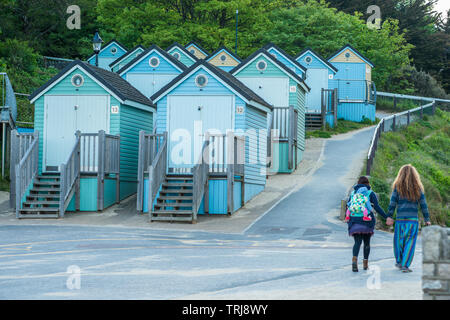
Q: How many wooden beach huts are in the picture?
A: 12